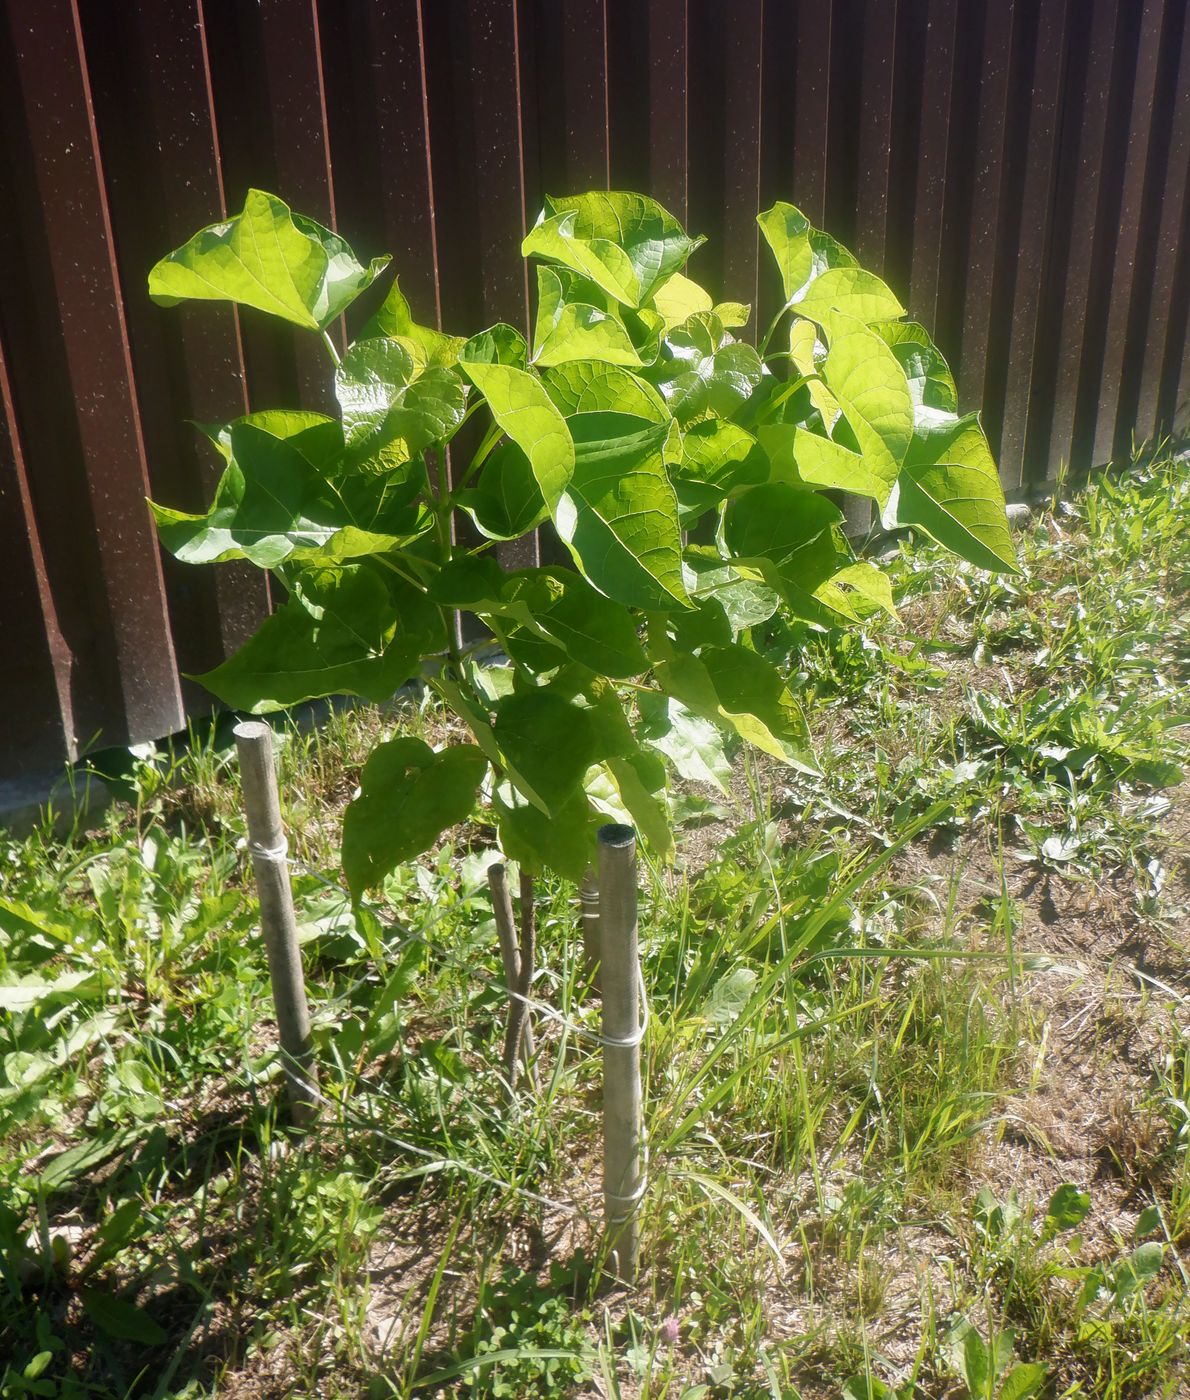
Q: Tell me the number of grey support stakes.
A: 4